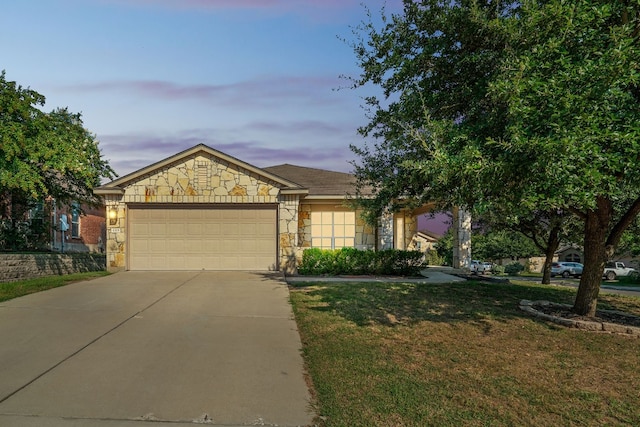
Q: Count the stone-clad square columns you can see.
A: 2